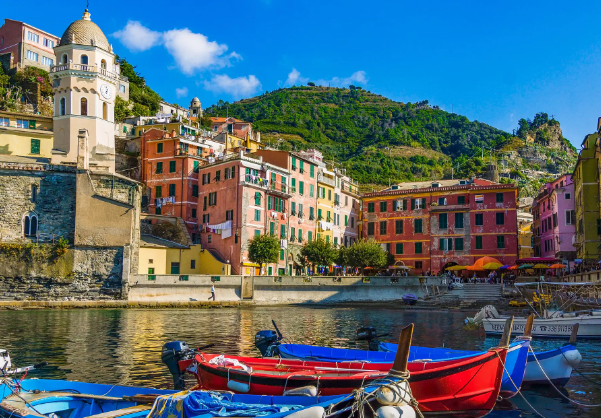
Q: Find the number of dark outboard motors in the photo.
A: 3